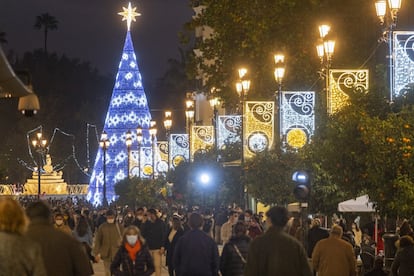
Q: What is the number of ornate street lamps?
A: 12